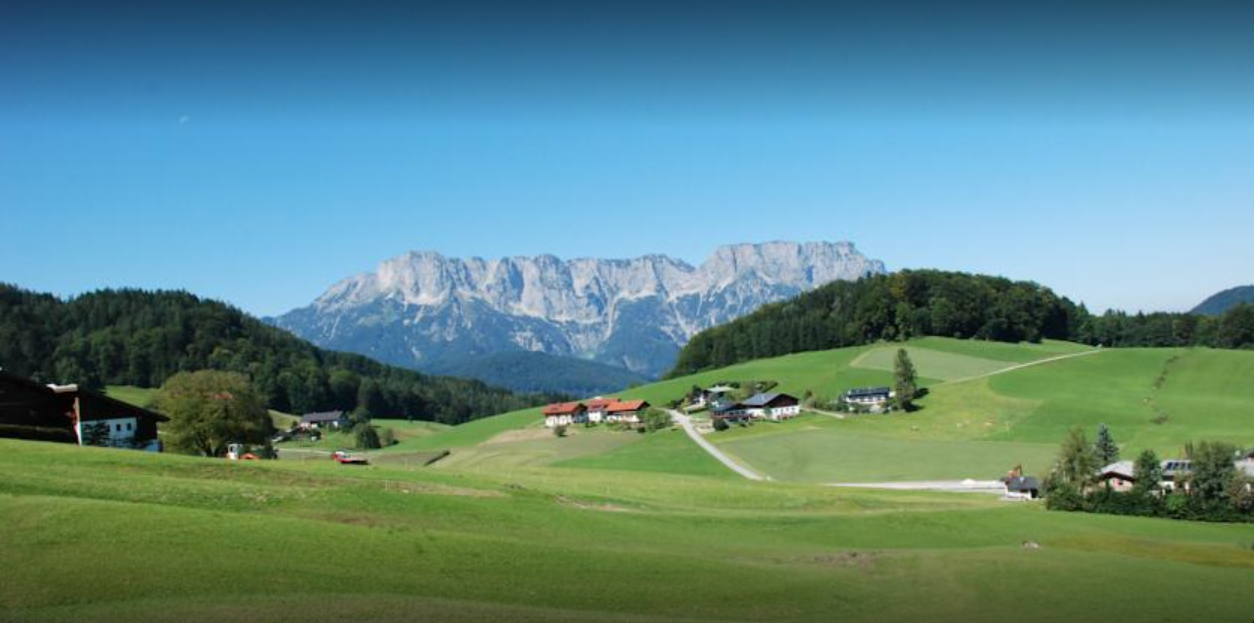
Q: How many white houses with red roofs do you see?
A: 3